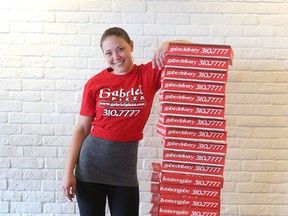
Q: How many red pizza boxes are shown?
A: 15